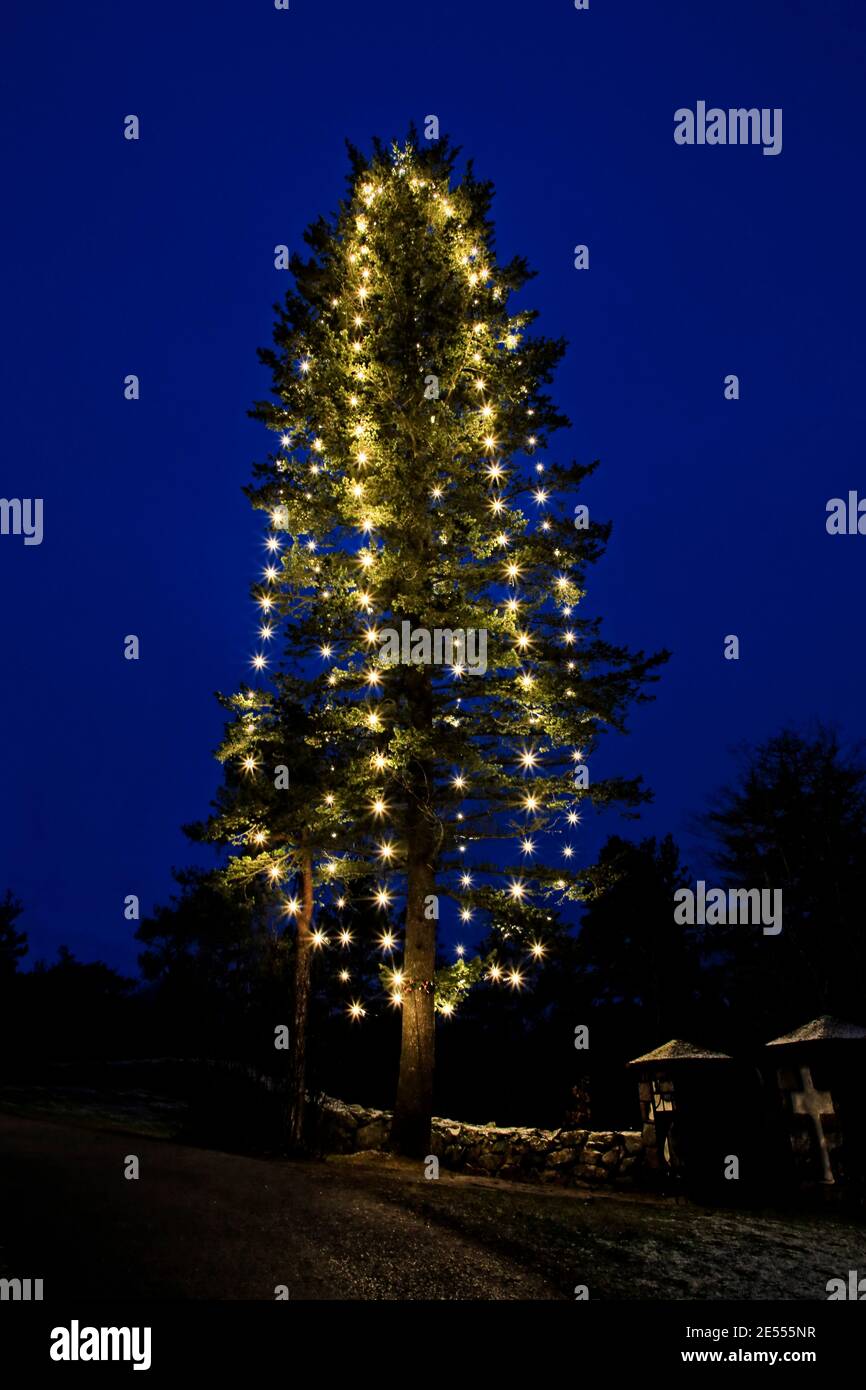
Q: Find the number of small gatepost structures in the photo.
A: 2